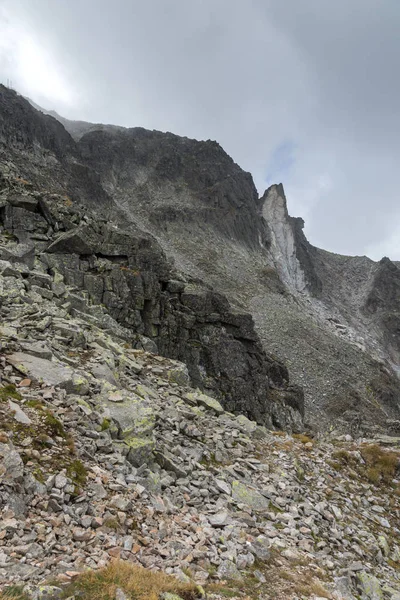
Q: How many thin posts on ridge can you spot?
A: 2